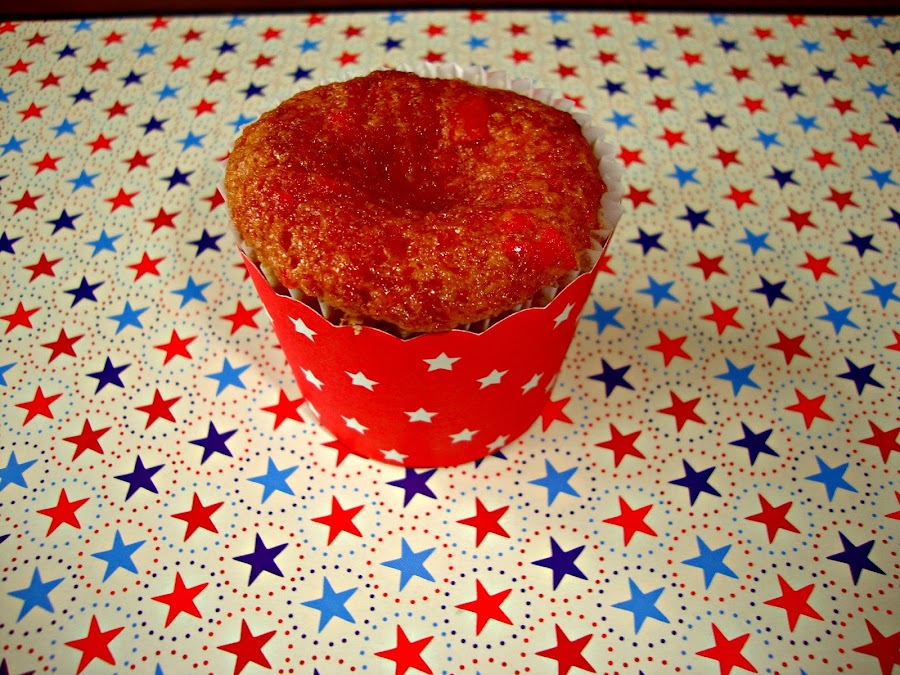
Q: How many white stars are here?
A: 12